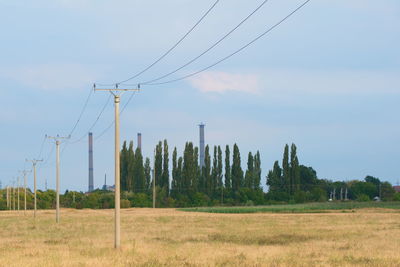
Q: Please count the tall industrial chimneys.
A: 3